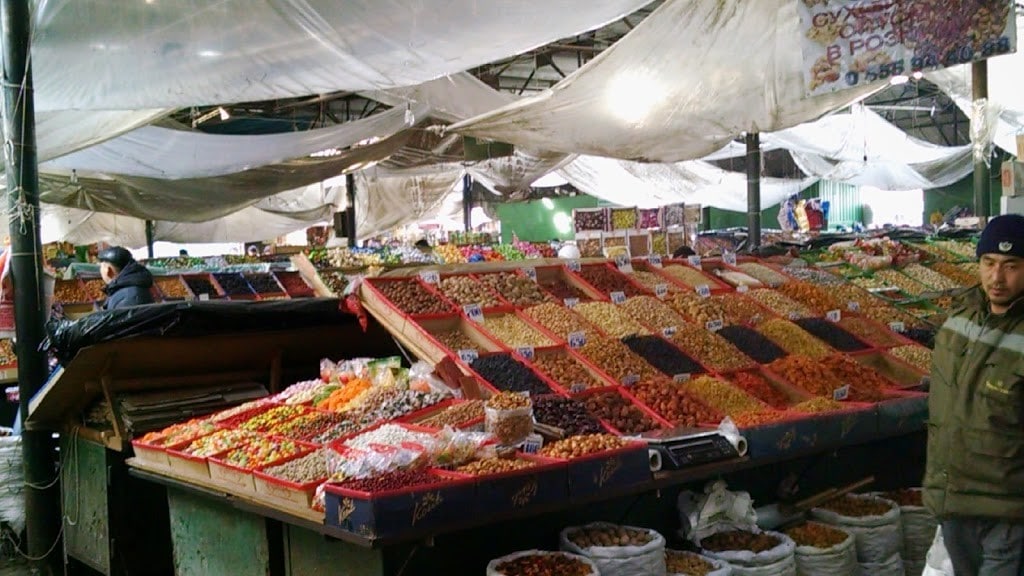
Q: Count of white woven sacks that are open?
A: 7